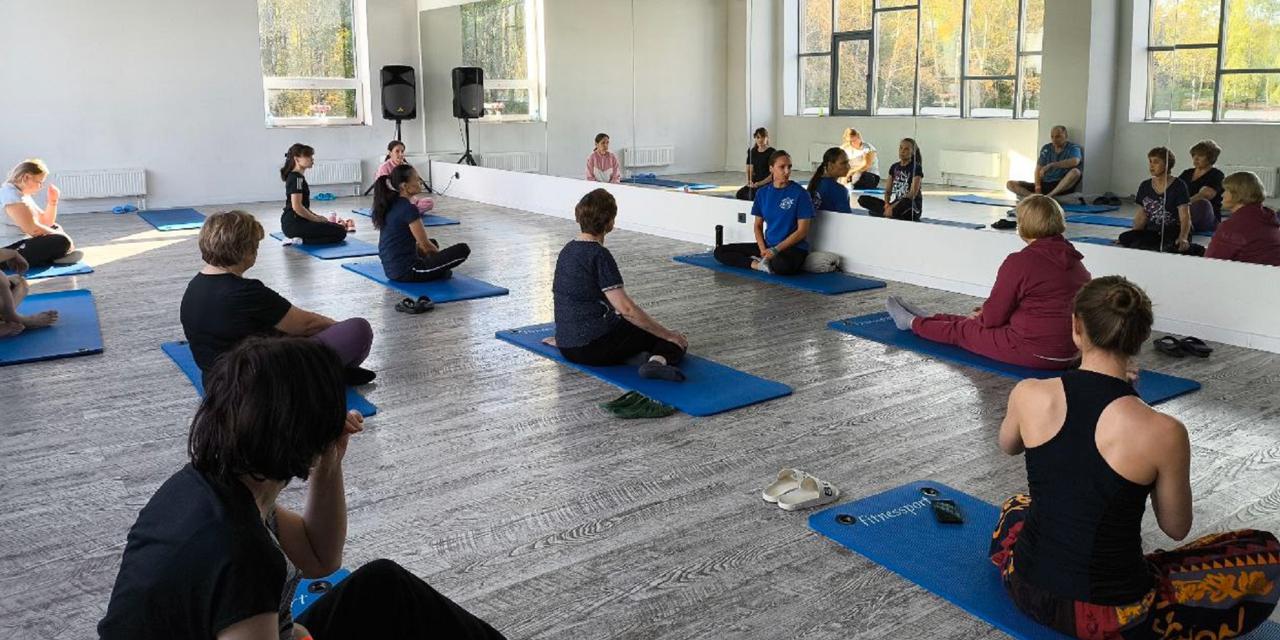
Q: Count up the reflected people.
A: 9